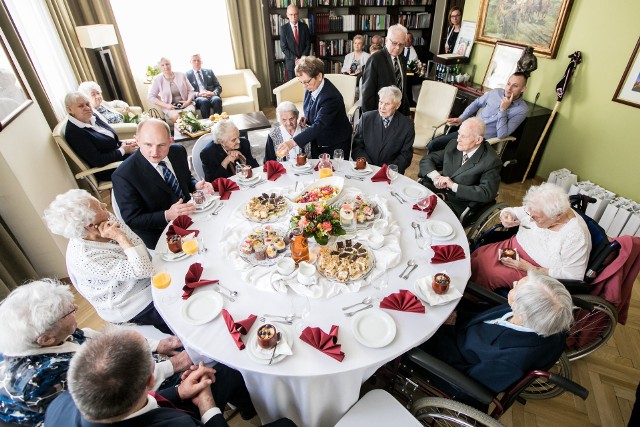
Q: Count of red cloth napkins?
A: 11